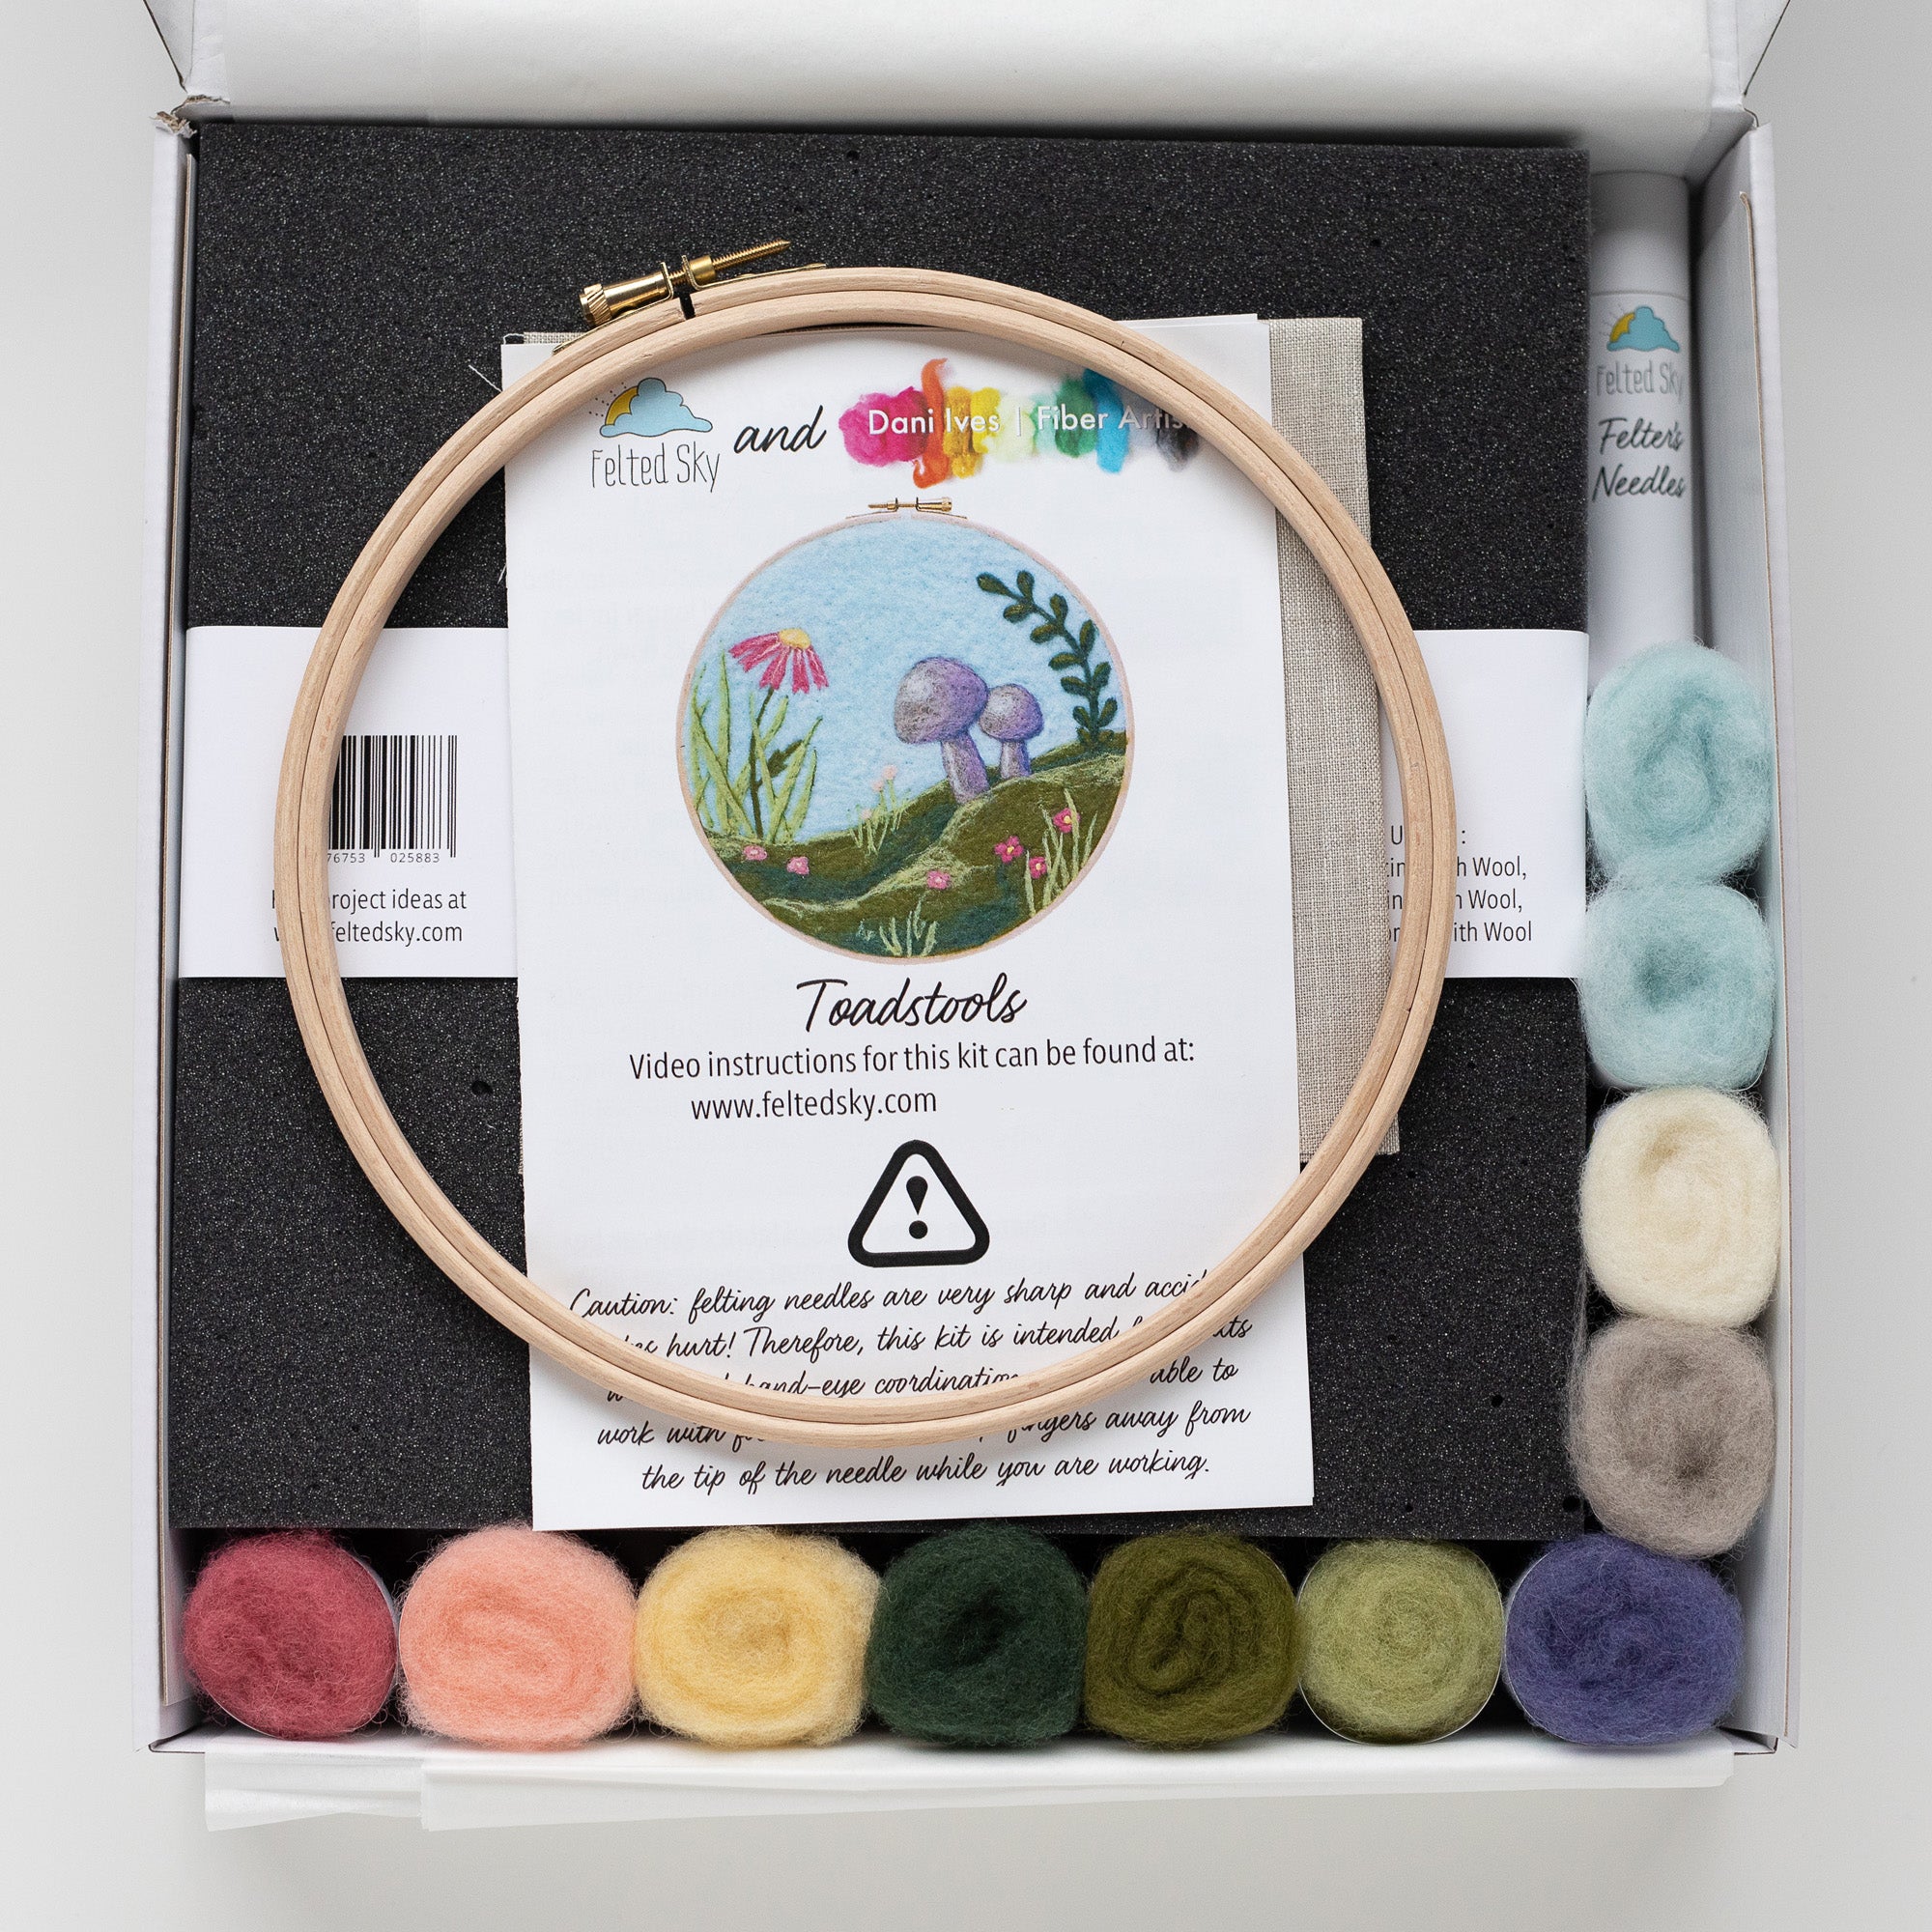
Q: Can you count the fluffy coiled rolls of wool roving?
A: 11